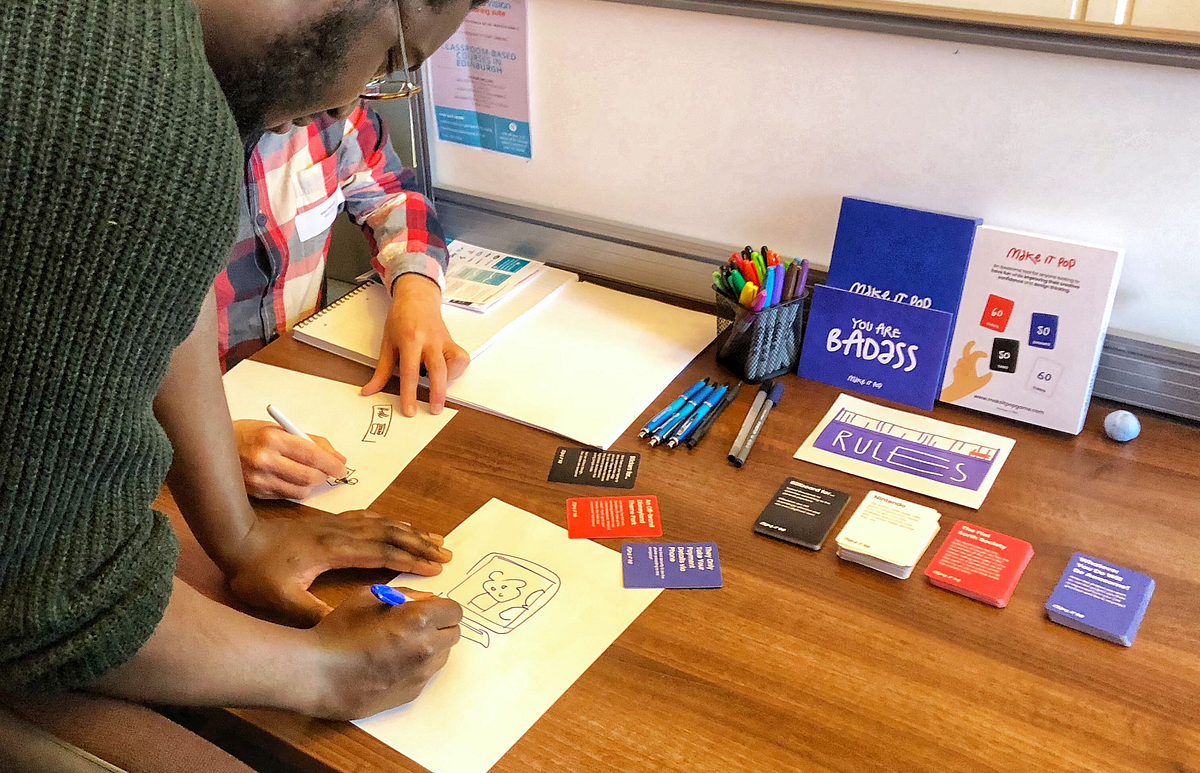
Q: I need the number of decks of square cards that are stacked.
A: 4